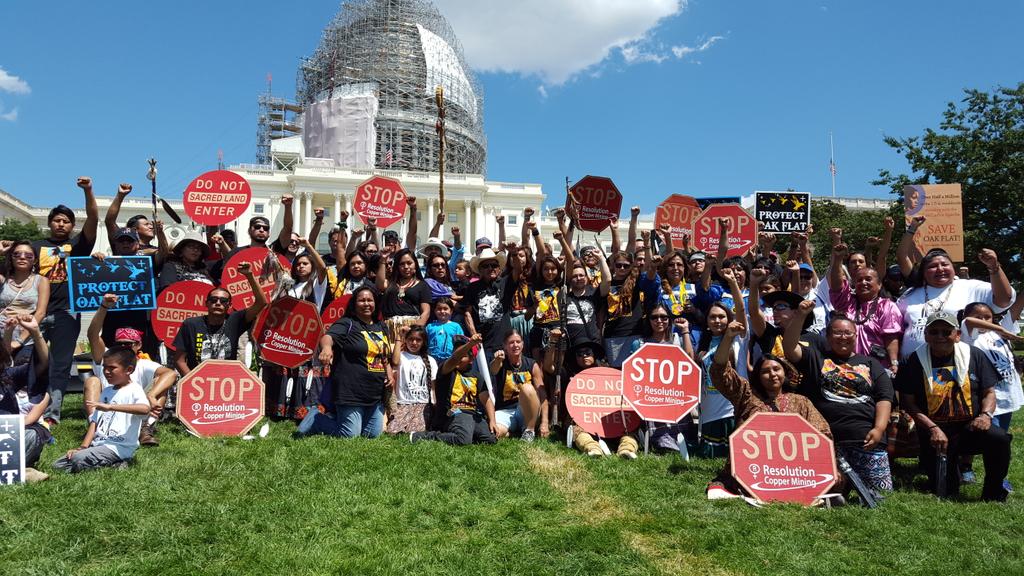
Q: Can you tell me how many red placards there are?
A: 13